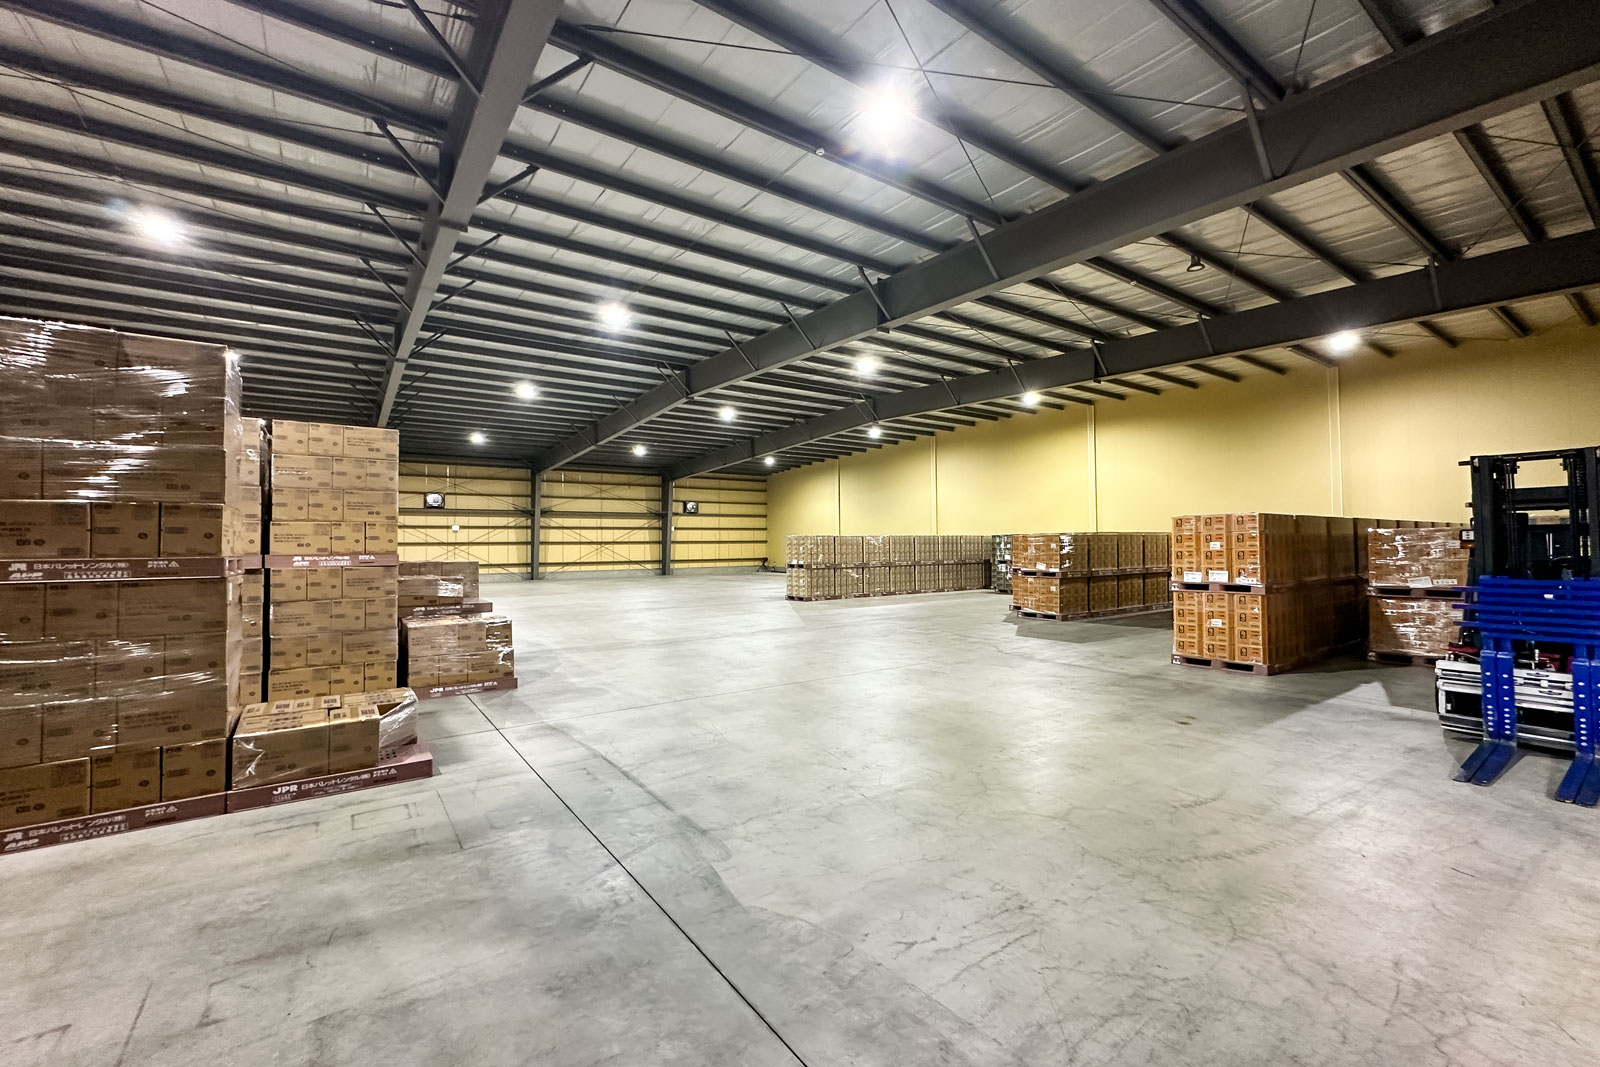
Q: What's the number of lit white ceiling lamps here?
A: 12